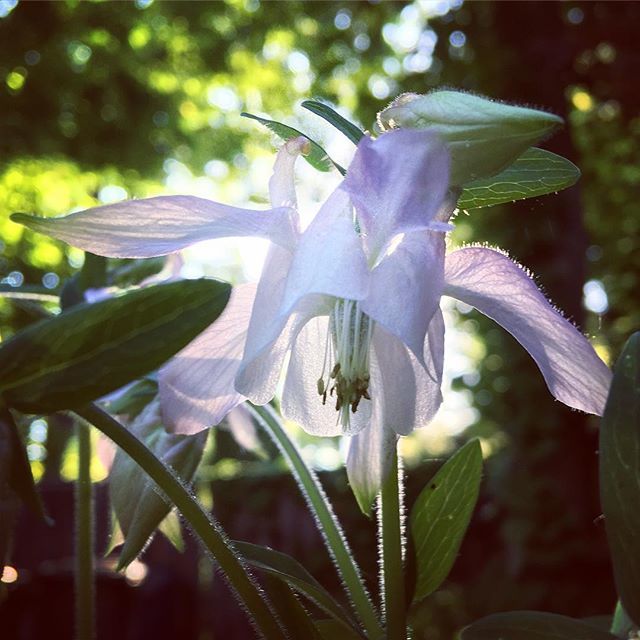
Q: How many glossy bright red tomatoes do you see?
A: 0